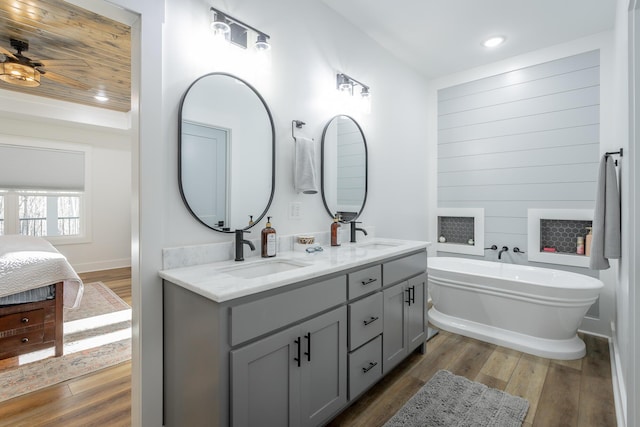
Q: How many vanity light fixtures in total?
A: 2